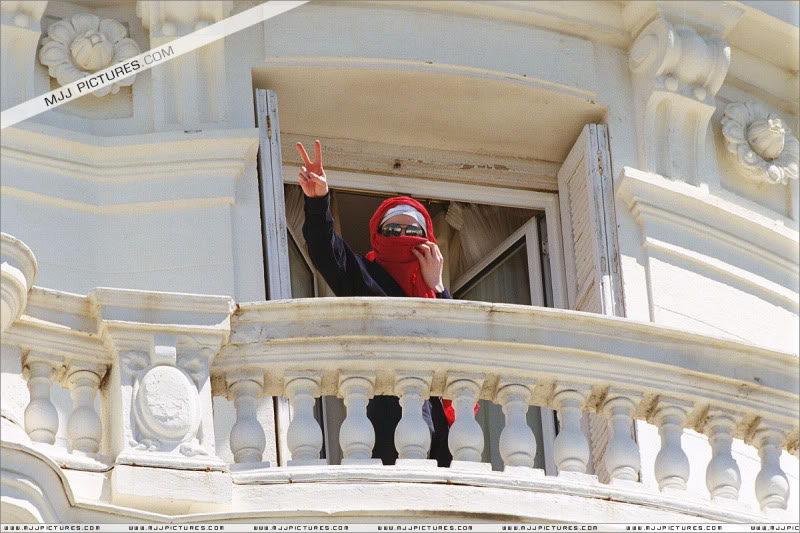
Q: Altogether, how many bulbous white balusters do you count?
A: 13